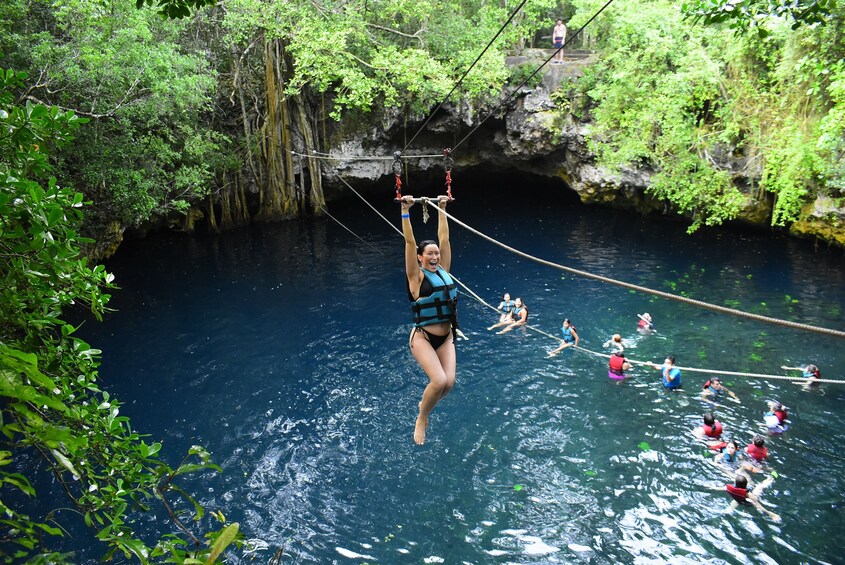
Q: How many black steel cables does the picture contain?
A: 2